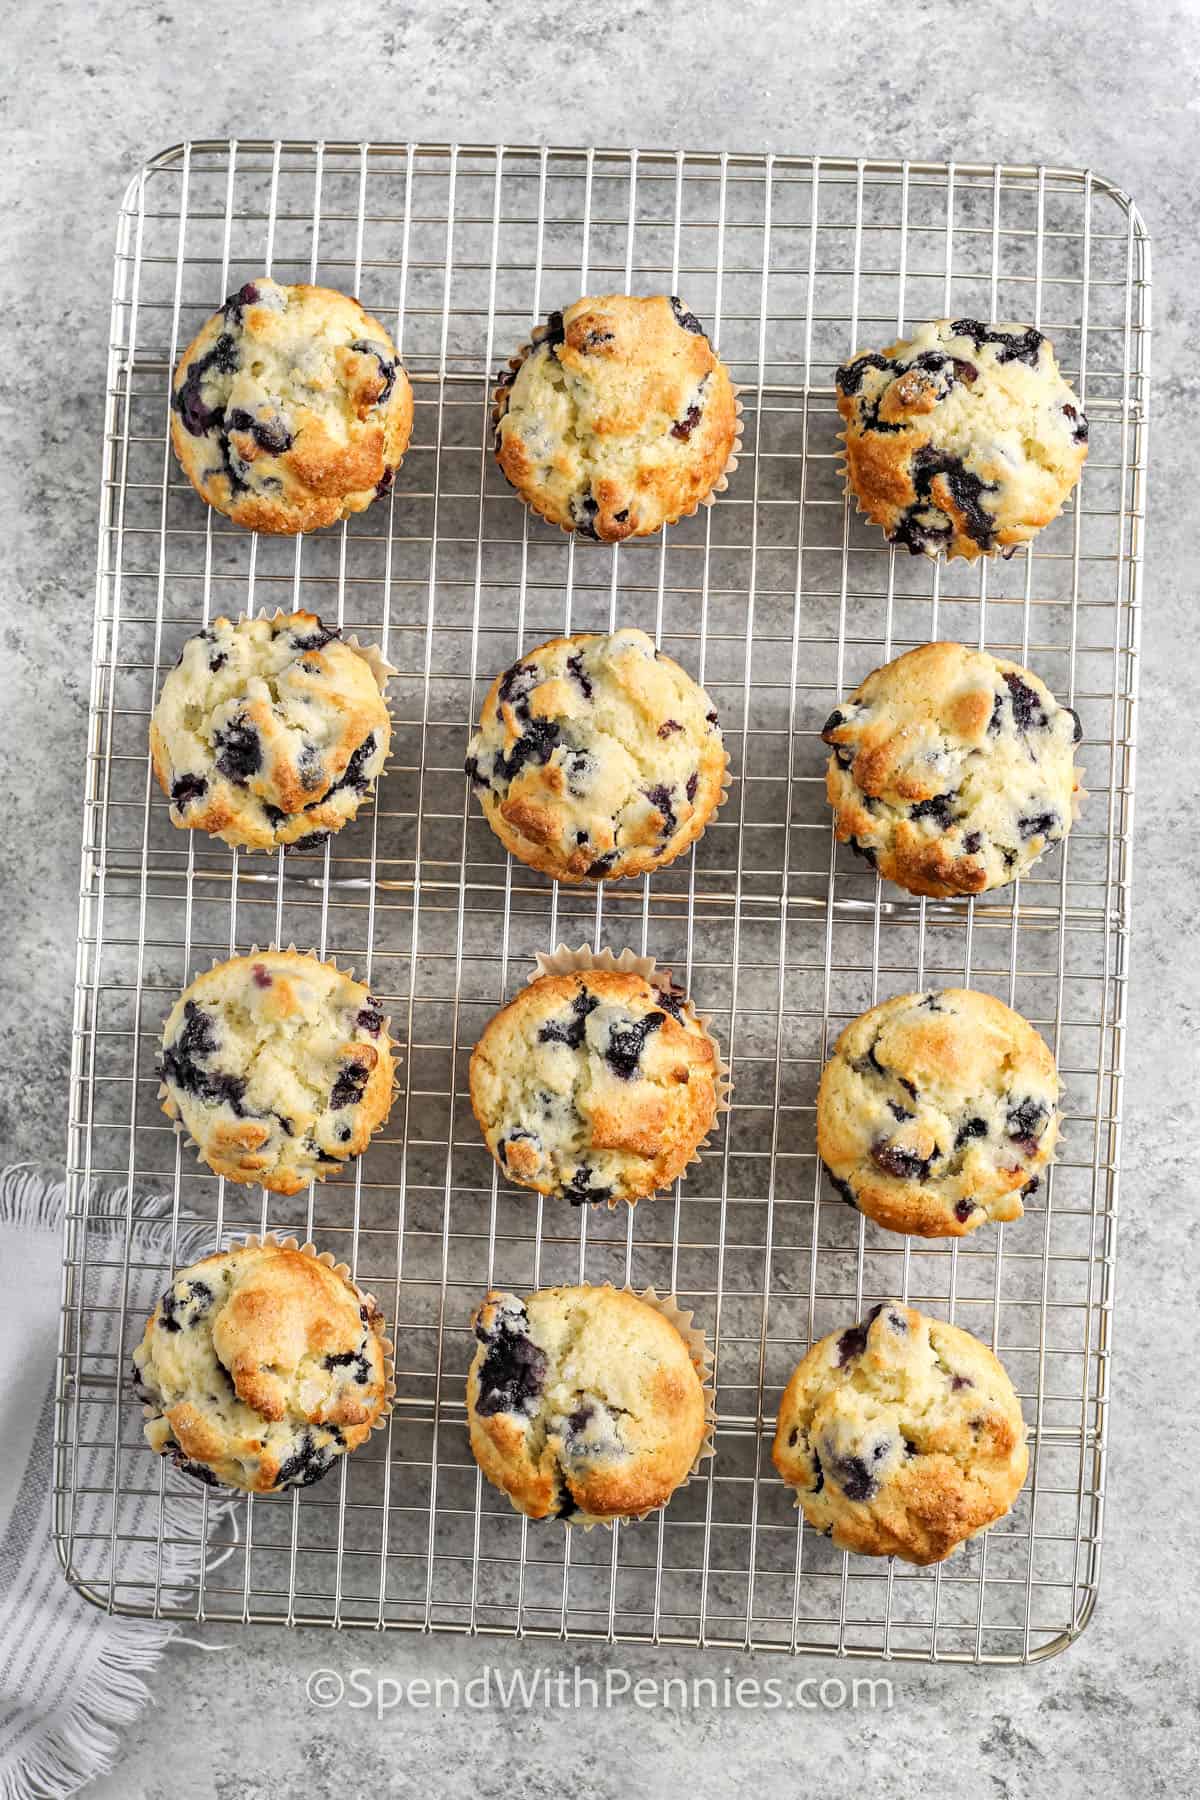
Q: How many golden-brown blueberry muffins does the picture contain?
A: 12